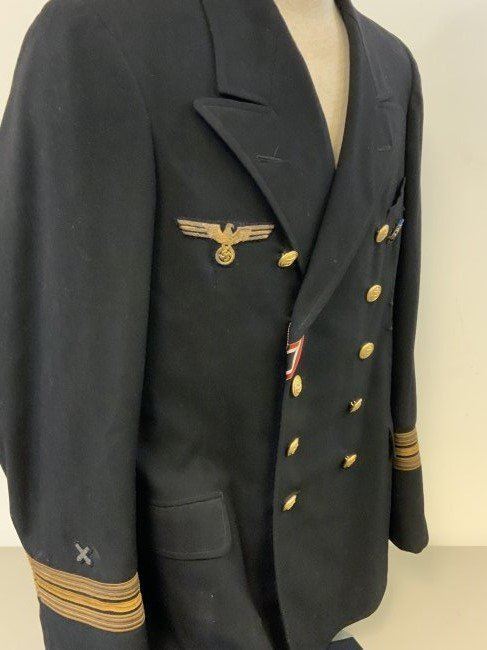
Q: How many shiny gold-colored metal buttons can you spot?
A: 9